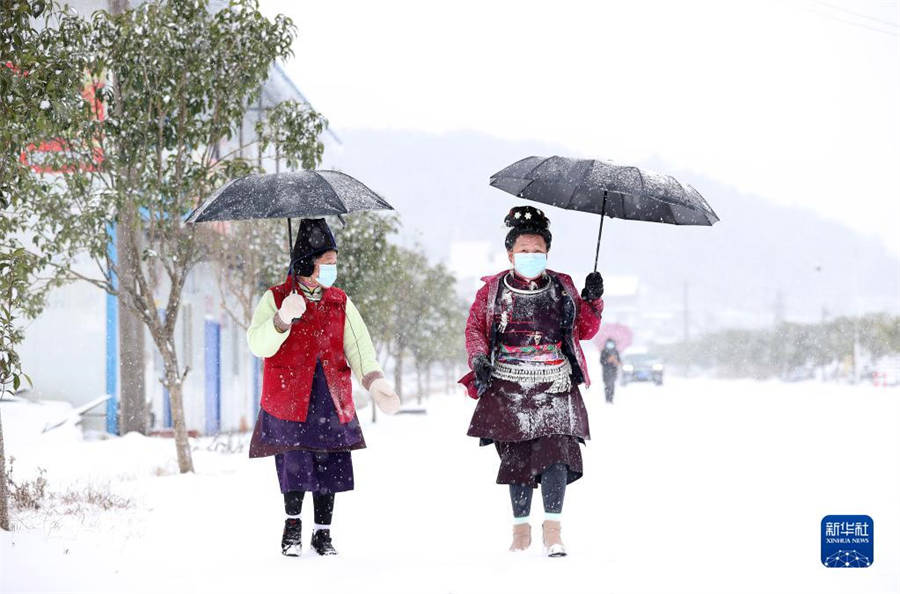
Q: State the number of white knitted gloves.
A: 2